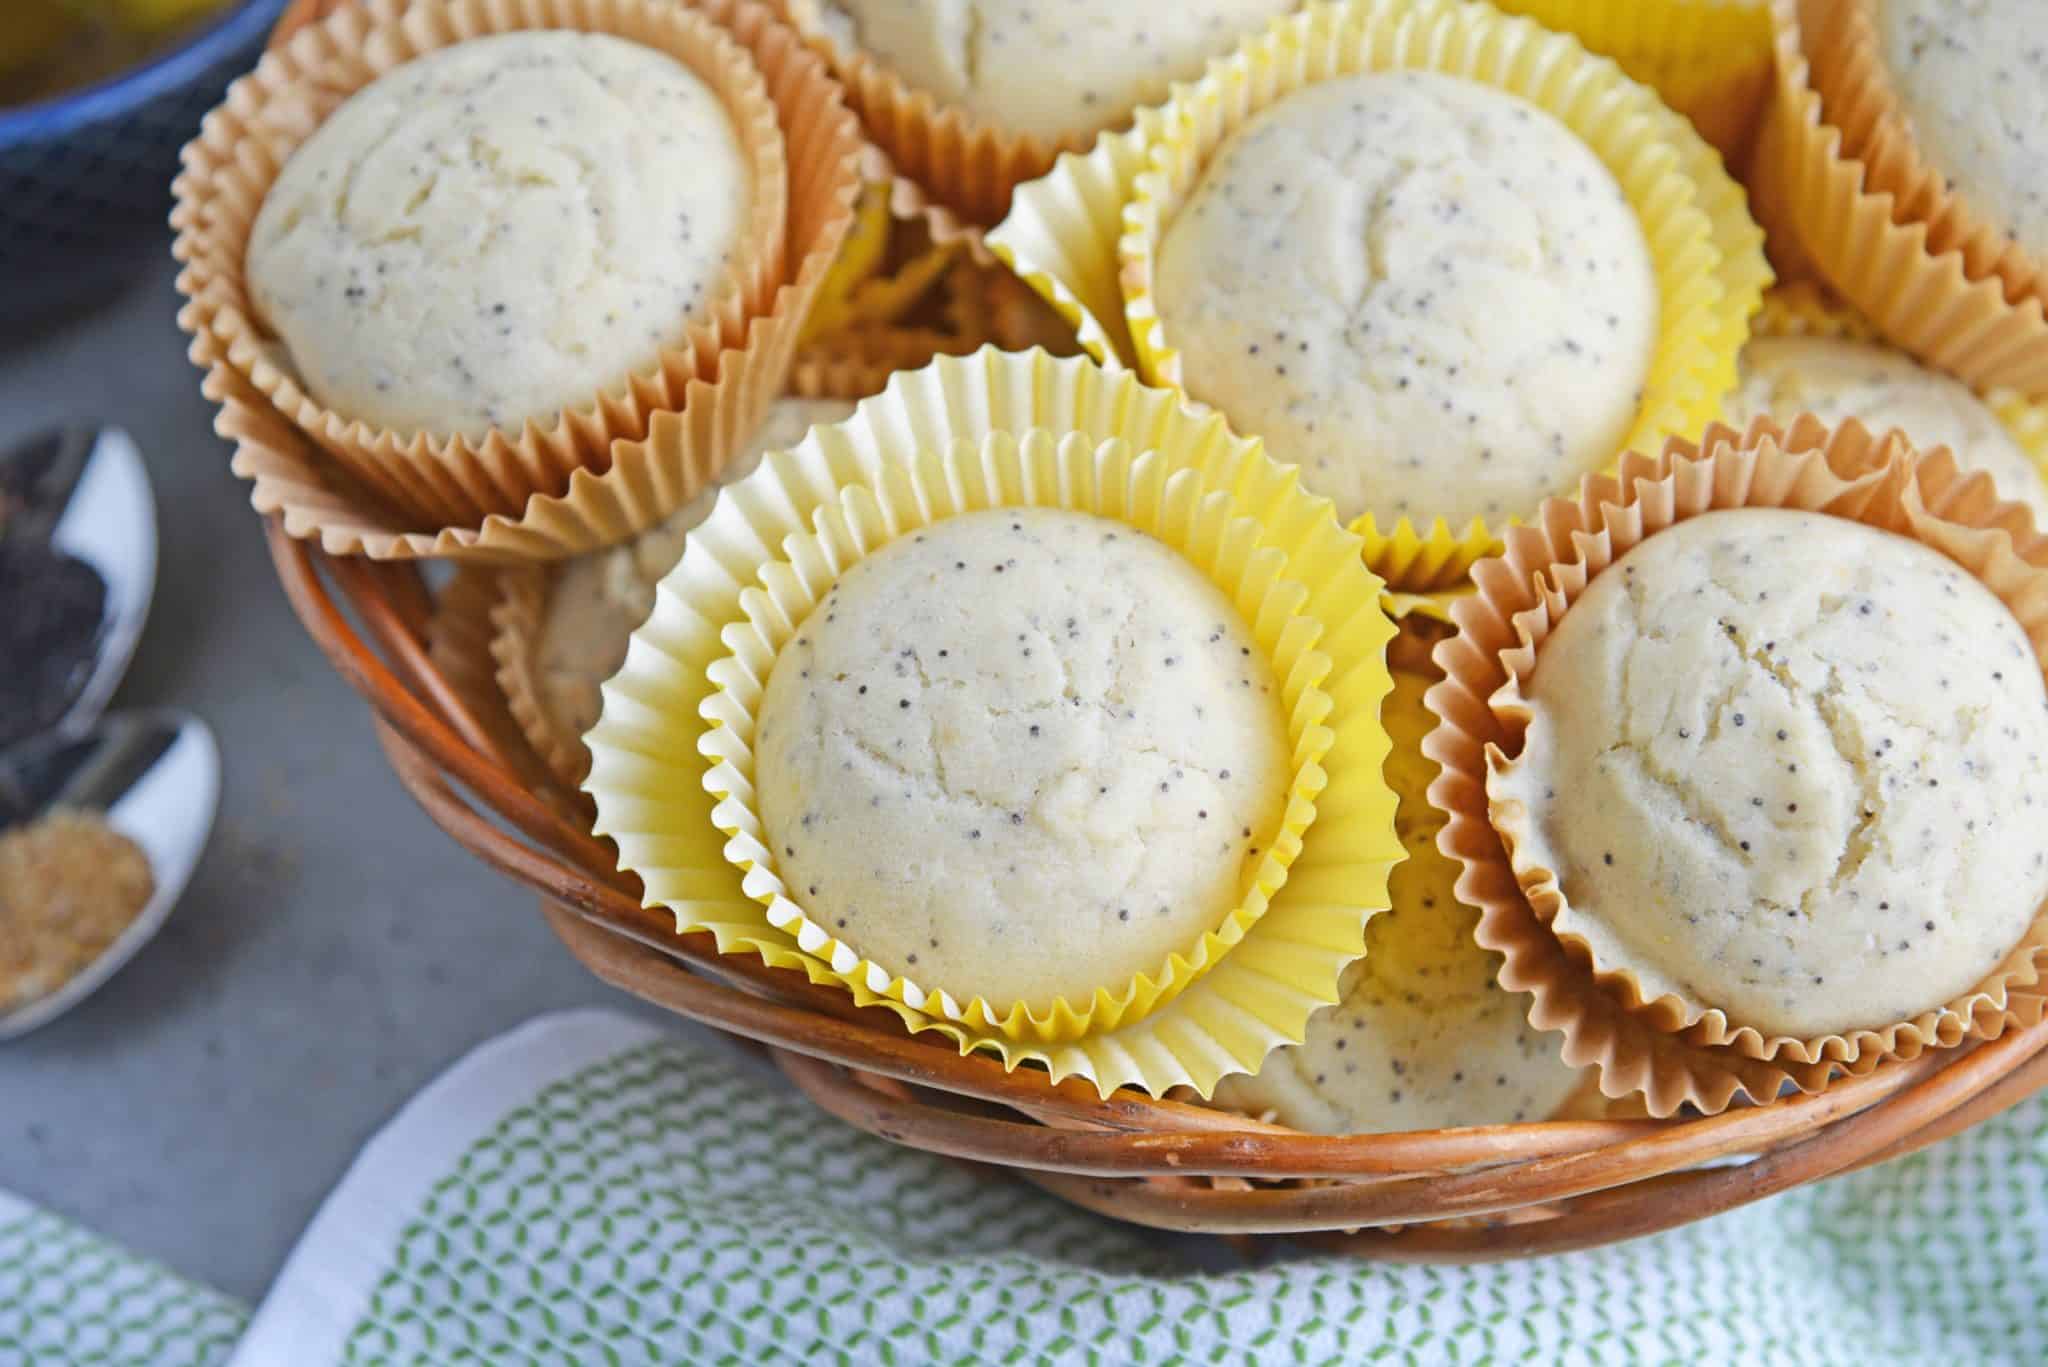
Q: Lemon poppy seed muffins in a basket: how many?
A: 9